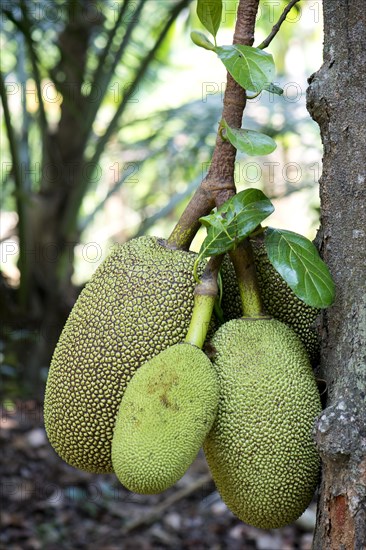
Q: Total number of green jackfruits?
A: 4